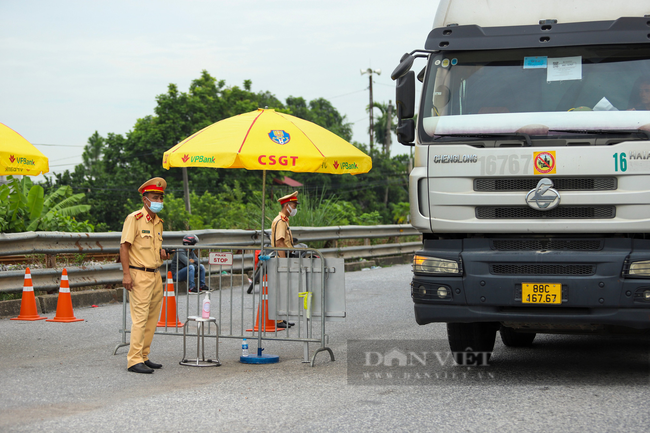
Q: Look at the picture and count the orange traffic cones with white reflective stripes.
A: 4